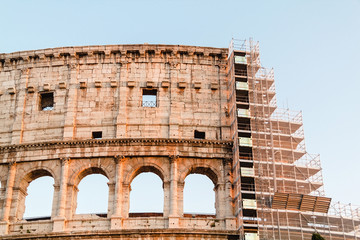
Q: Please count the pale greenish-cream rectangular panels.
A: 7